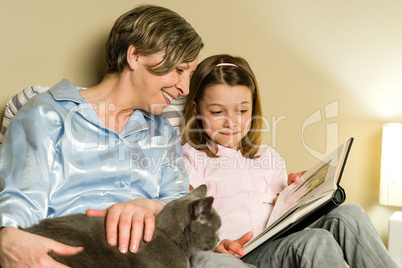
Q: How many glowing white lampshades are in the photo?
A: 1